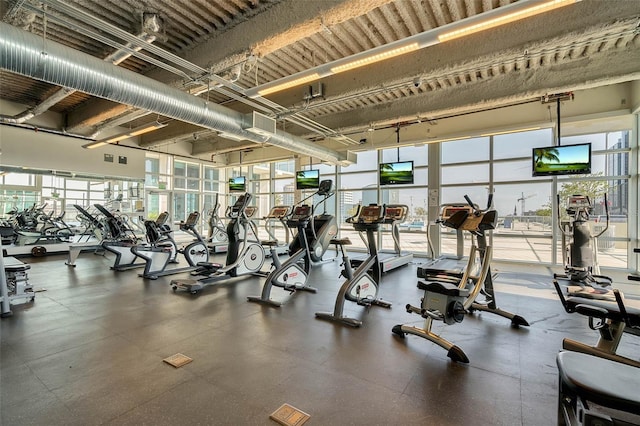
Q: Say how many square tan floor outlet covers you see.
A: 2